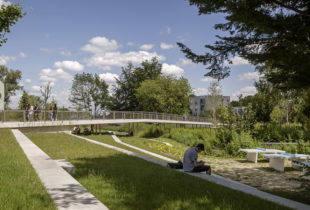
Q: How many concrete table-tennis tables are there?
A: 3